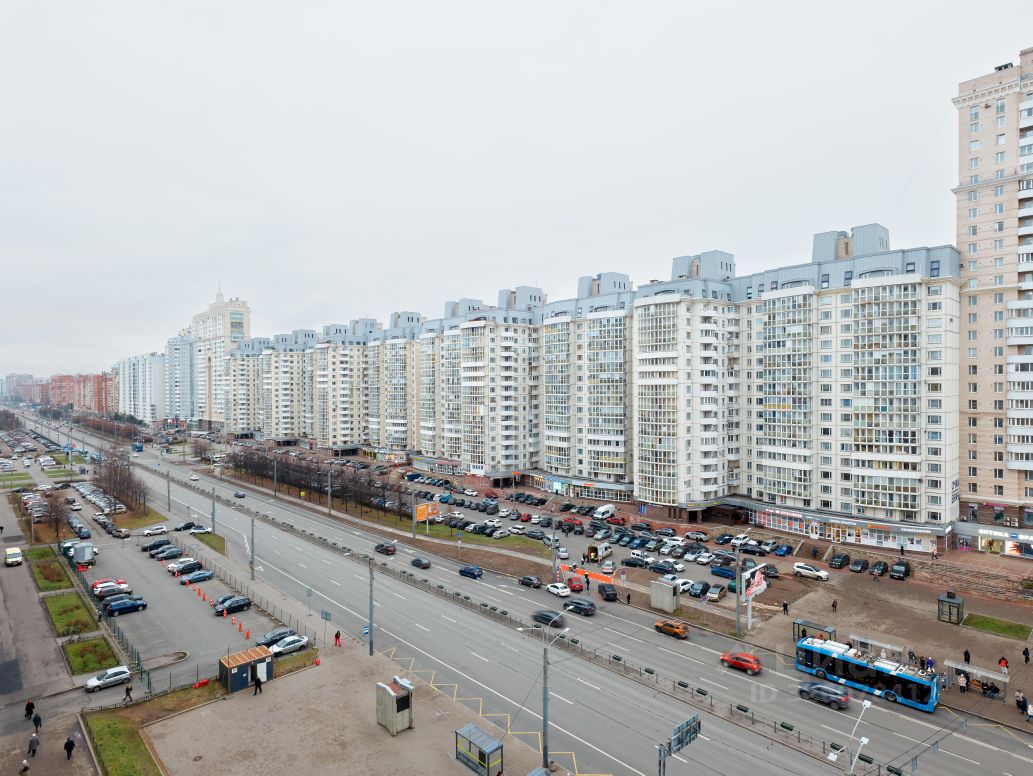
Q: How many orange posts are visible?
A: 11